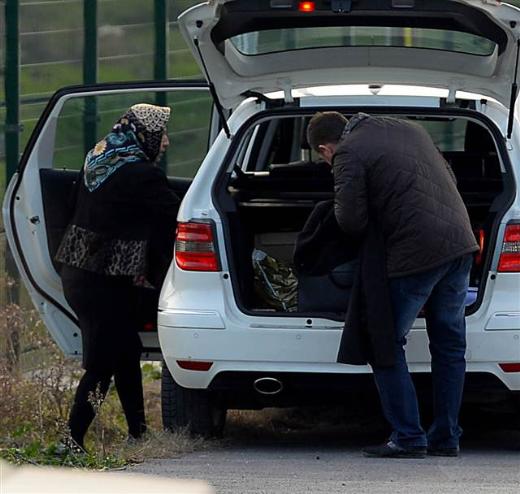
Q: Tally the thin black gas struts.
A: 2